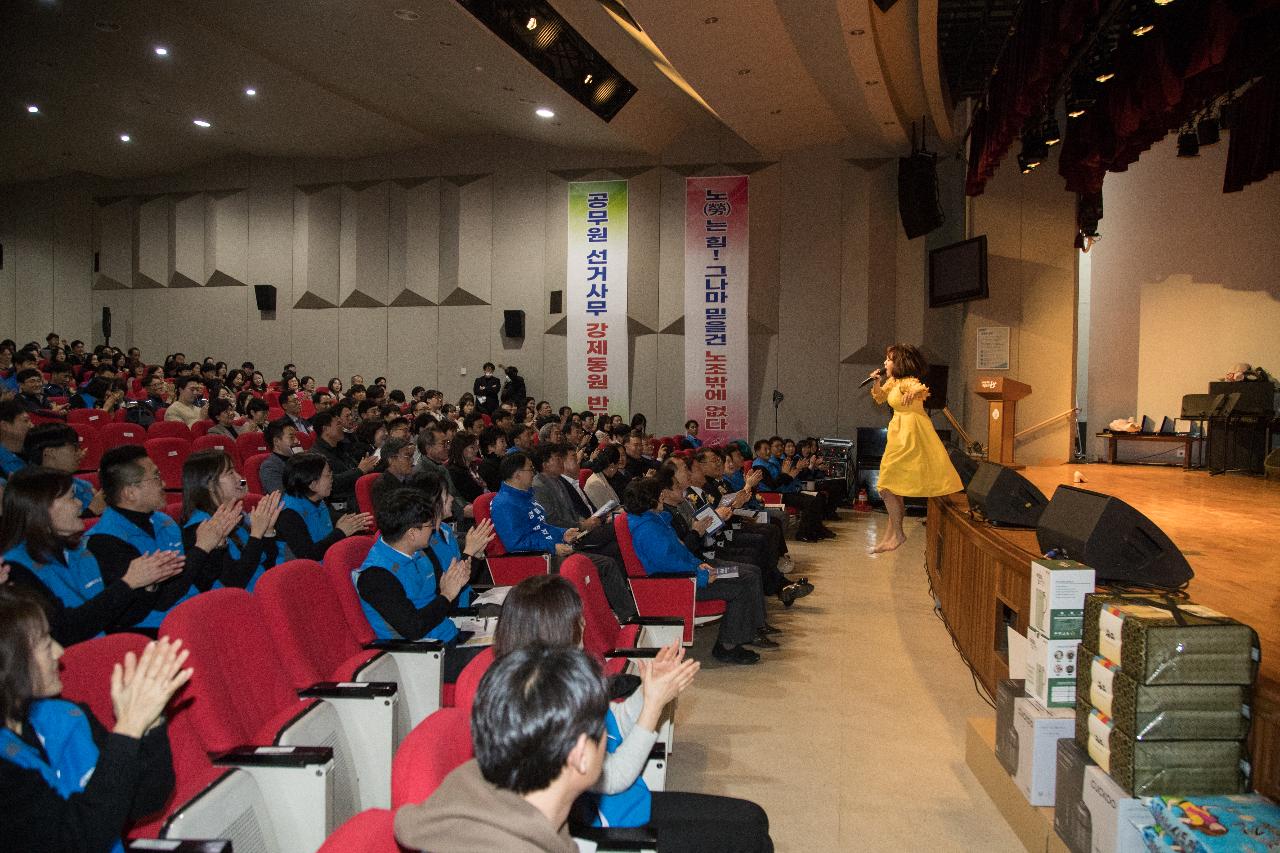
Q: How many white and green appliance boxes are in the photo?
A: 2